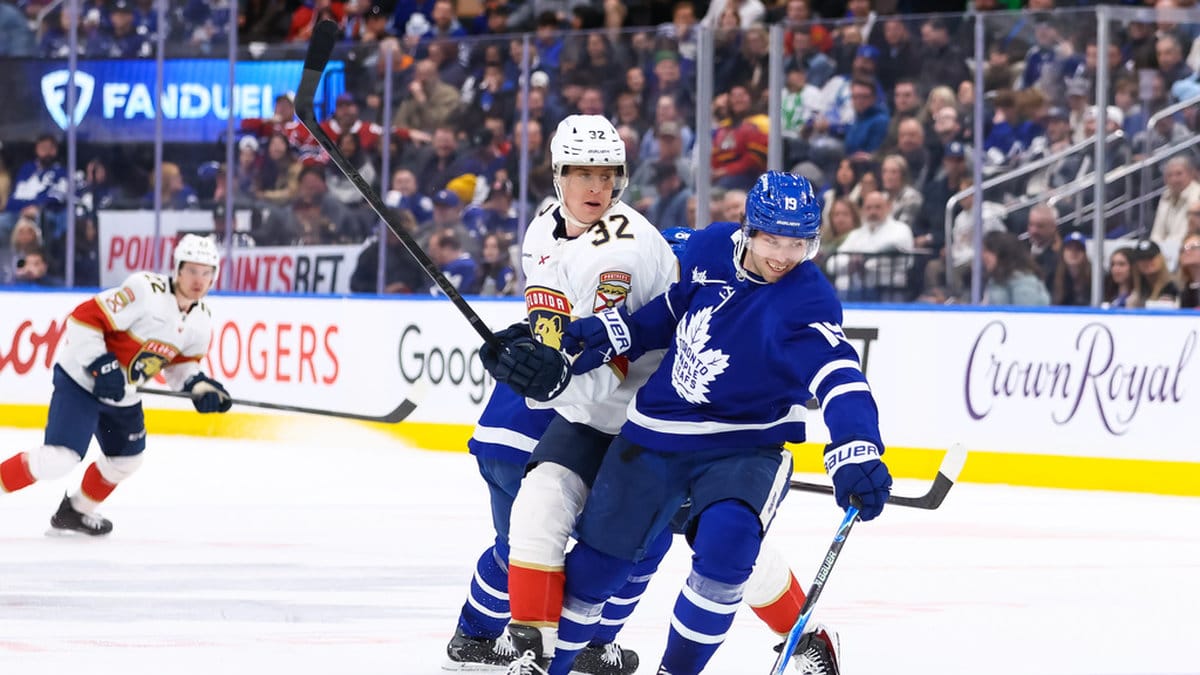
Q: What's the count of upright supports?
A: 9